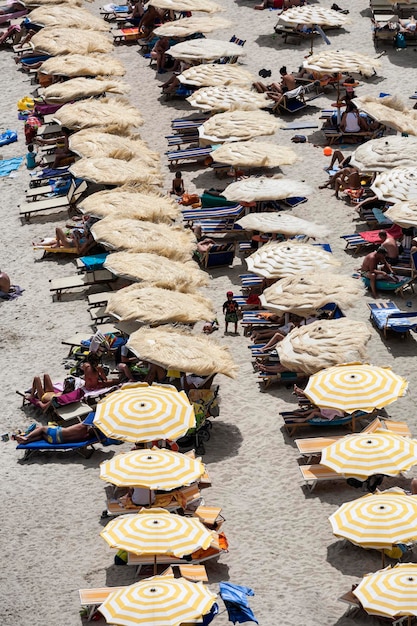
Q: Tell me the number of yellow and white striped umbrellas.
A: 8